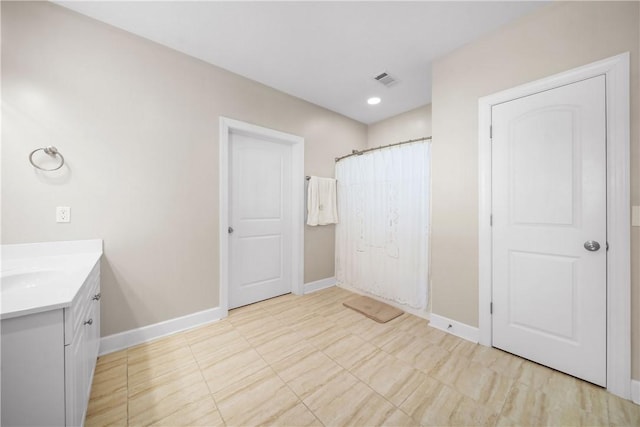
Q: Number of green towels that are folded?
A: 0